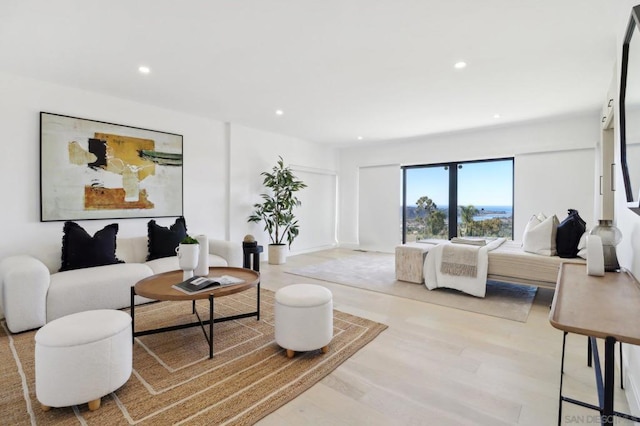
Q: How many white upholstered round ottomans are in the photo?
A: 2